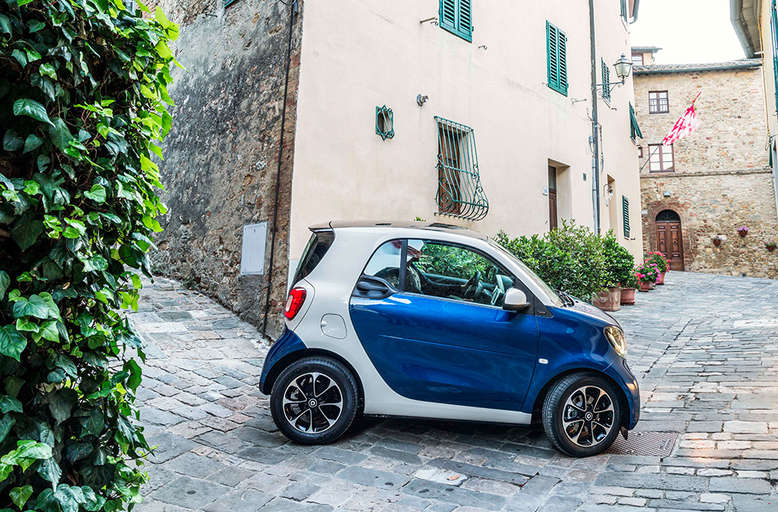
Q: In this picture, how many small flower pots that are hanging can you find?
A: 3